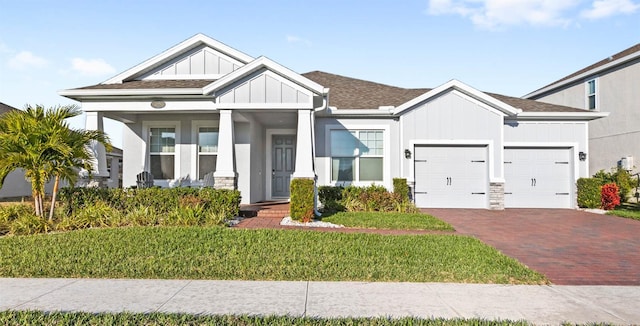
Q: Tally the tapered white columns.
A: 3